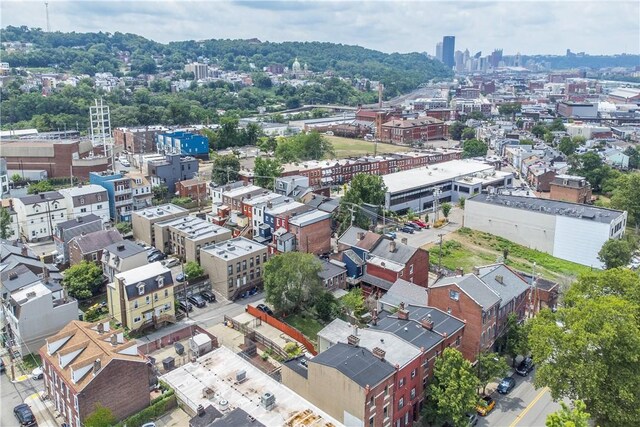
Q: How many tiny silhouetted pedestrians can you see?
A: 0